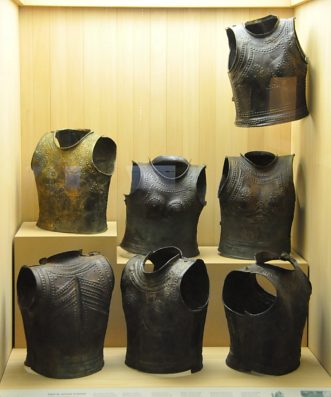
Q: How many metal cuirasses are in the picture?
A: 7